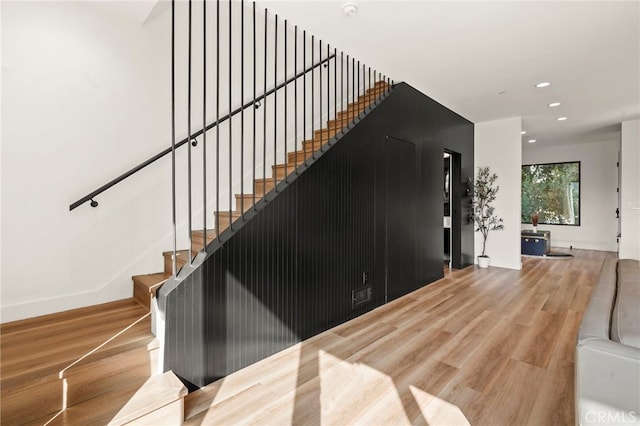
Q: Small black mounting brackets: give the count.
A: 4